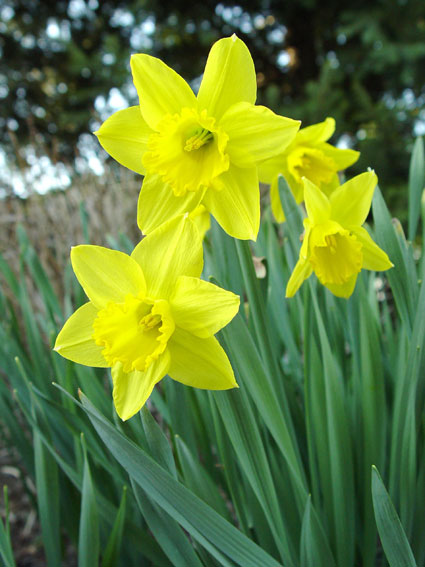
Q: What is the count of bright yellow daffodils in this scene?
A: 4